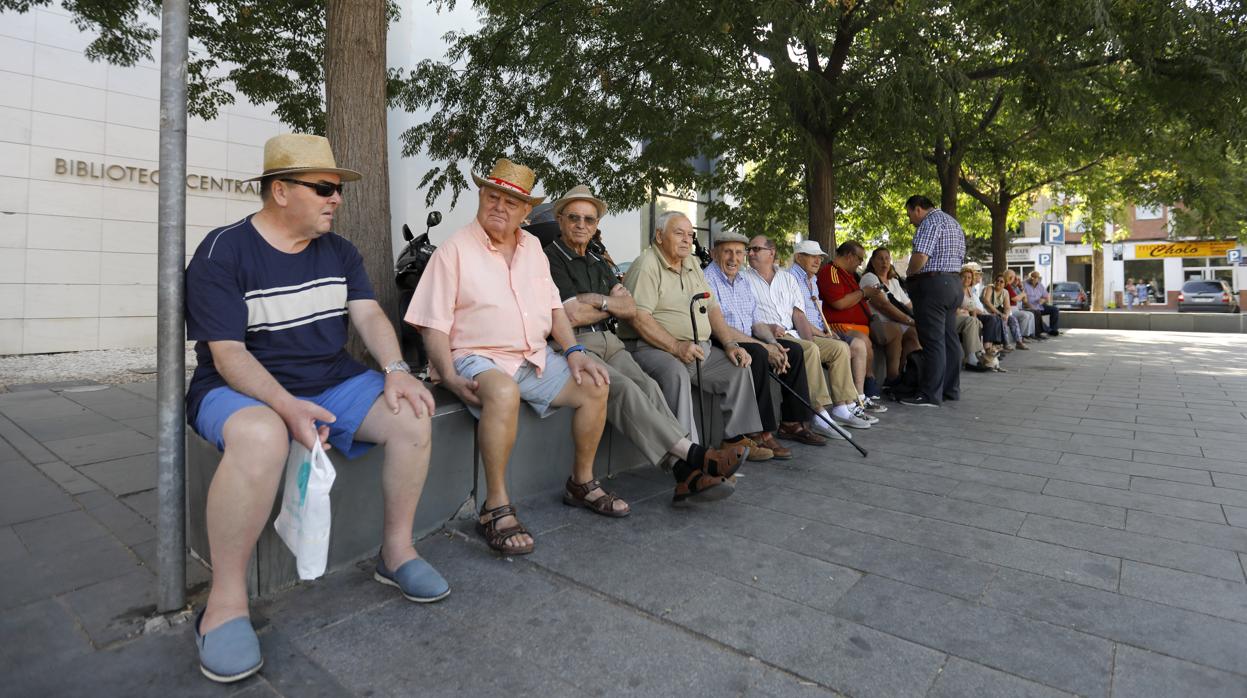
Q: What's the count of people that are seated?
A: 15